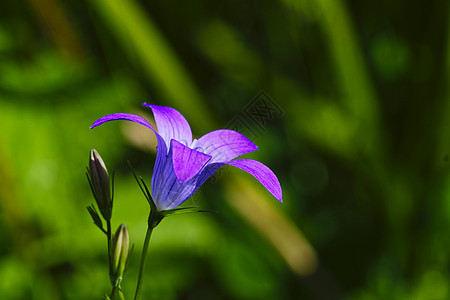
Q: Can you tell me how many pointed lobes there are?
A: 5